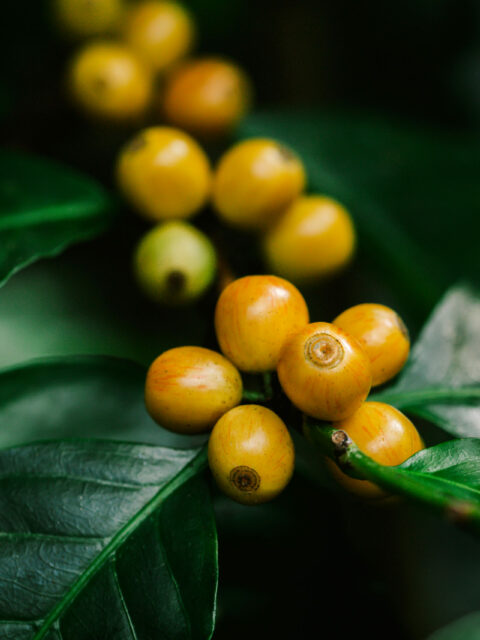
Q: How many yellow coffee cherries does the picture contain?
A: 13